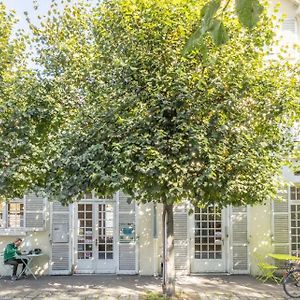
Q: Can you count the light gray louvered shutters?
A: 6